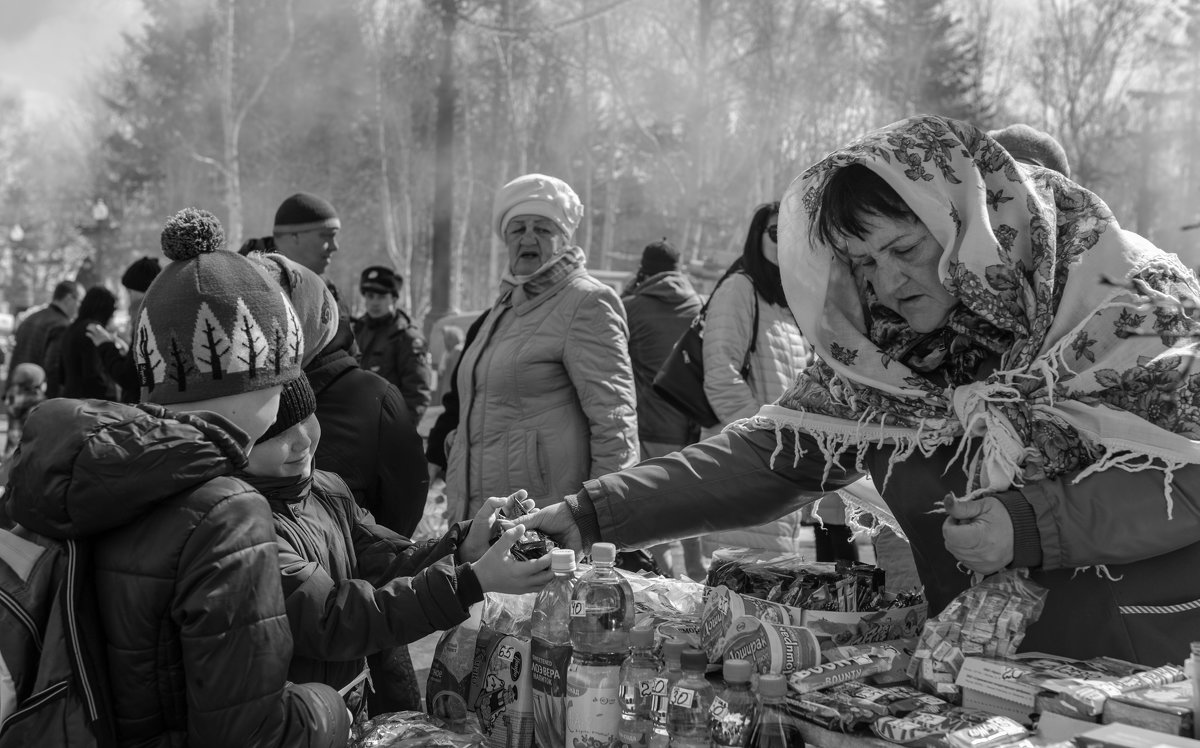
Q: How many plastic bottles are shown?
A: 7